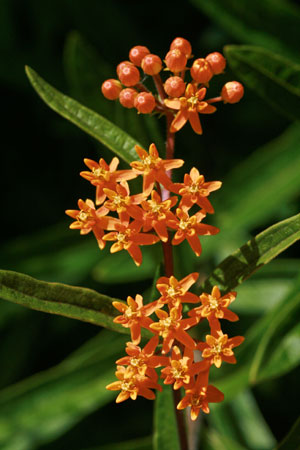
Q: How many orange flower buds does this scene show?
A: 13